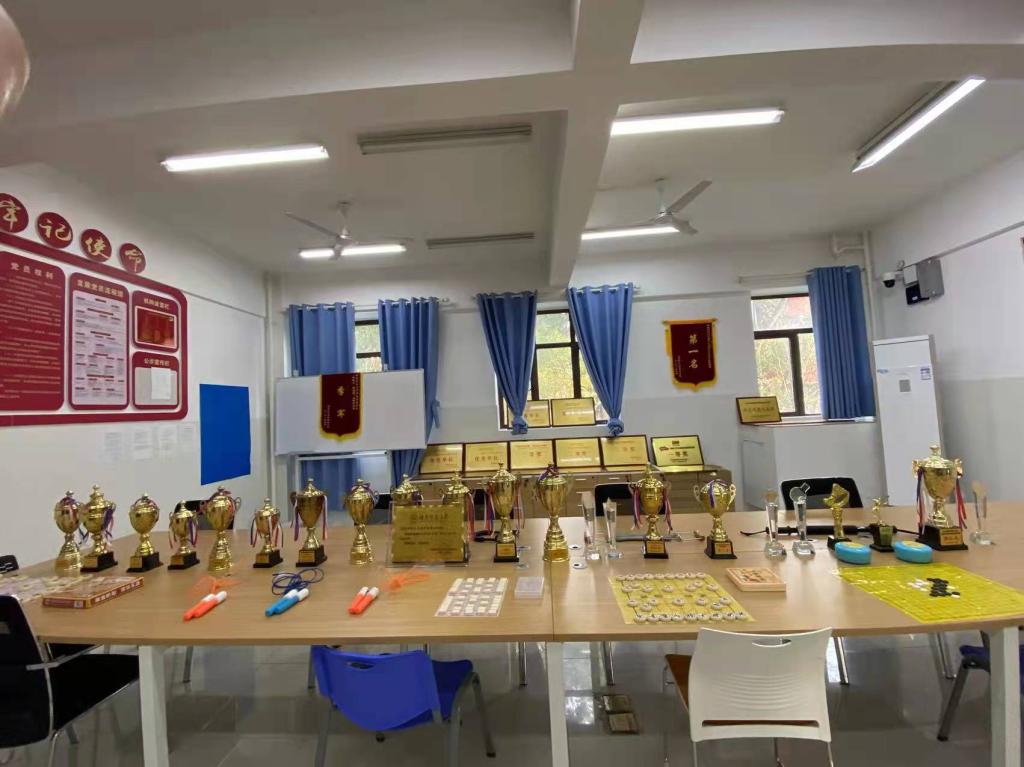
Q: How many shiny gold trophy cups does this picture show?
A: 15